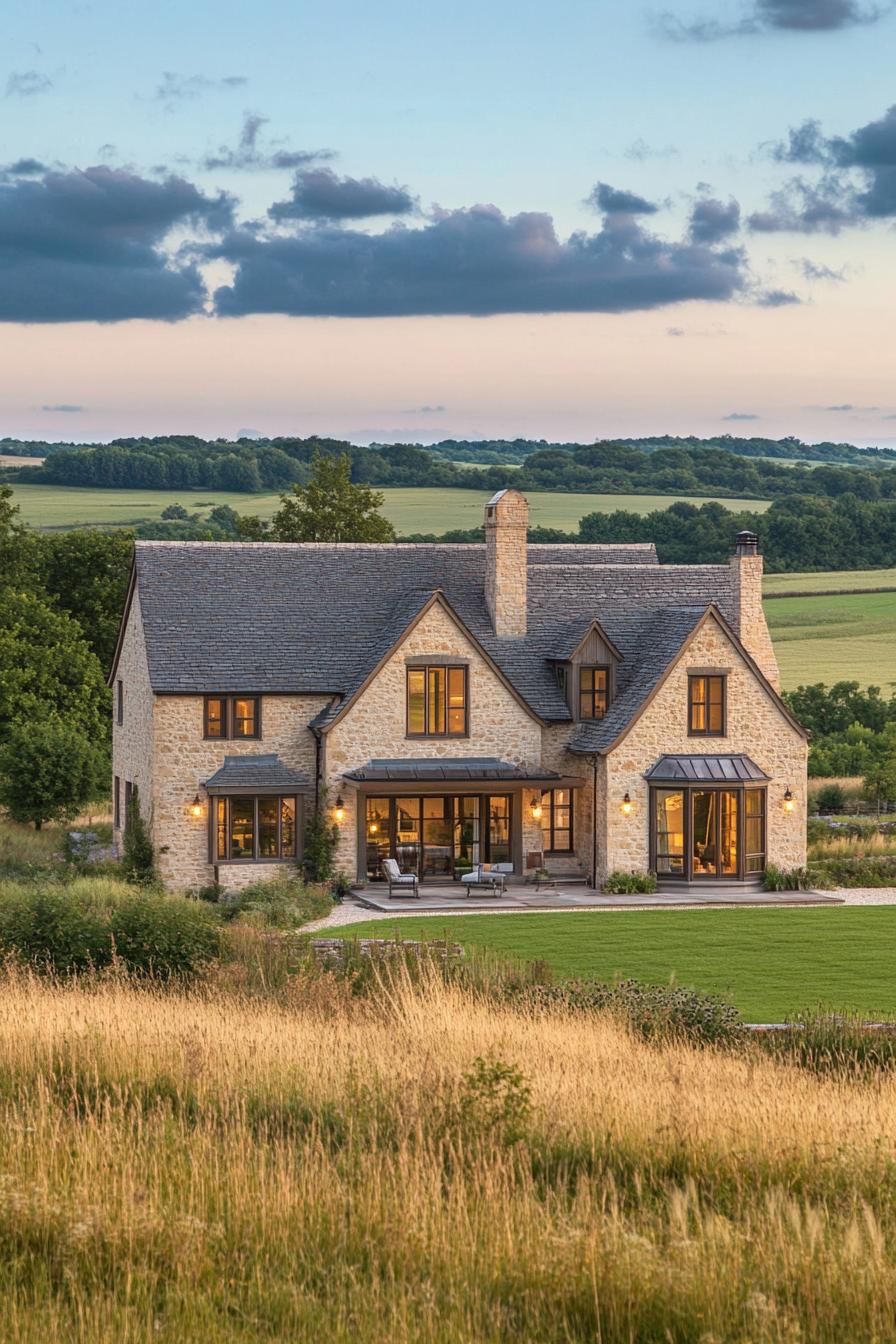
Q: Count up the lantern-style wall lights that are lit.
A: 5